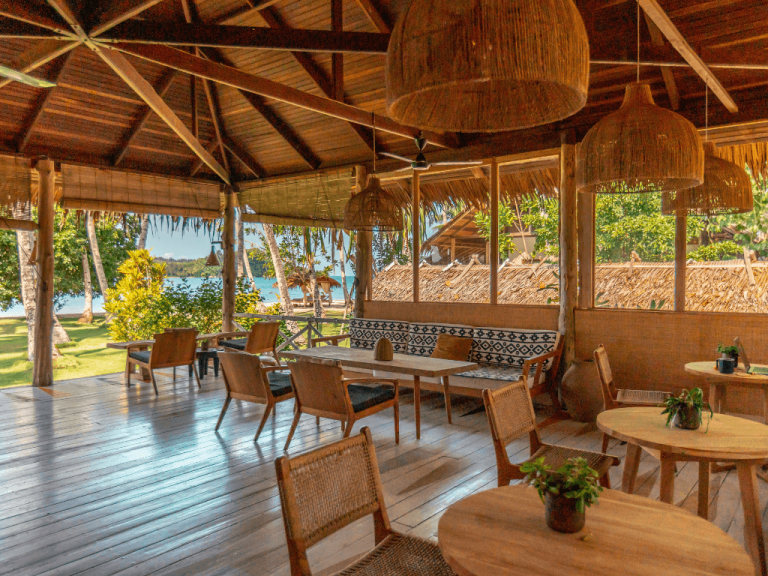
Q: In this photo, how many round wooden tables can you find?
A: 3